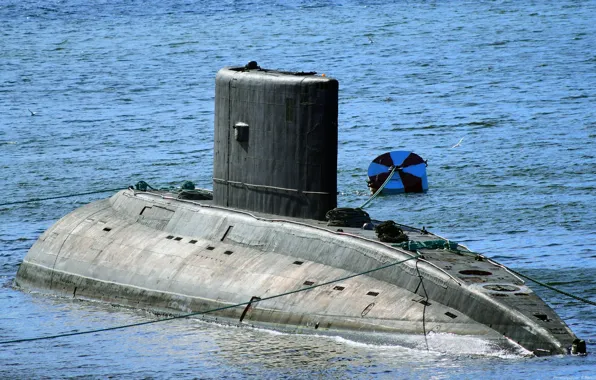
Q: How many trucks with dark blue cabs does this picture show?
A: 0